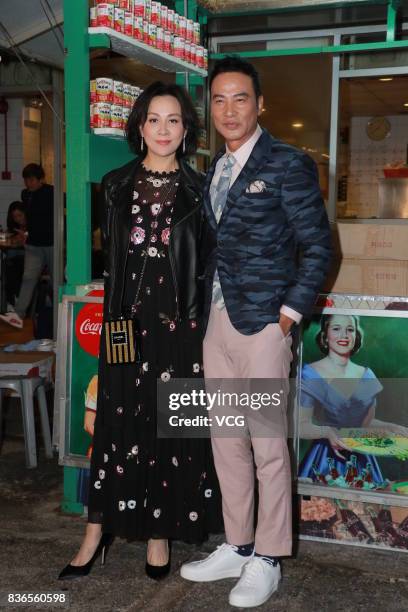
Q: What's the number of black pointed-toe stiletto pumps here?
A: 2